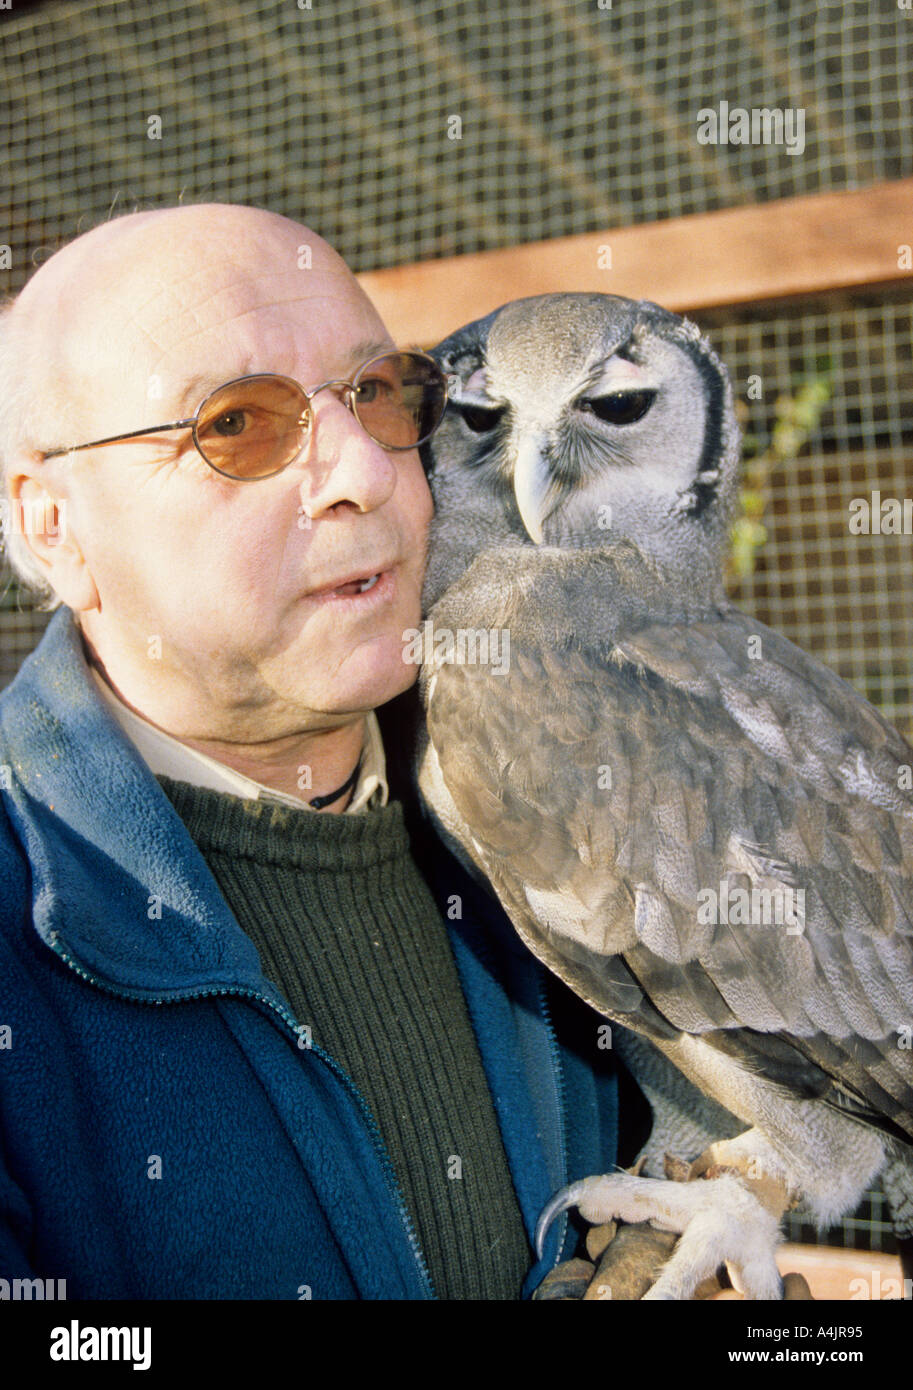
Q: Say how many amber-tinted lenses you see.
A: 2